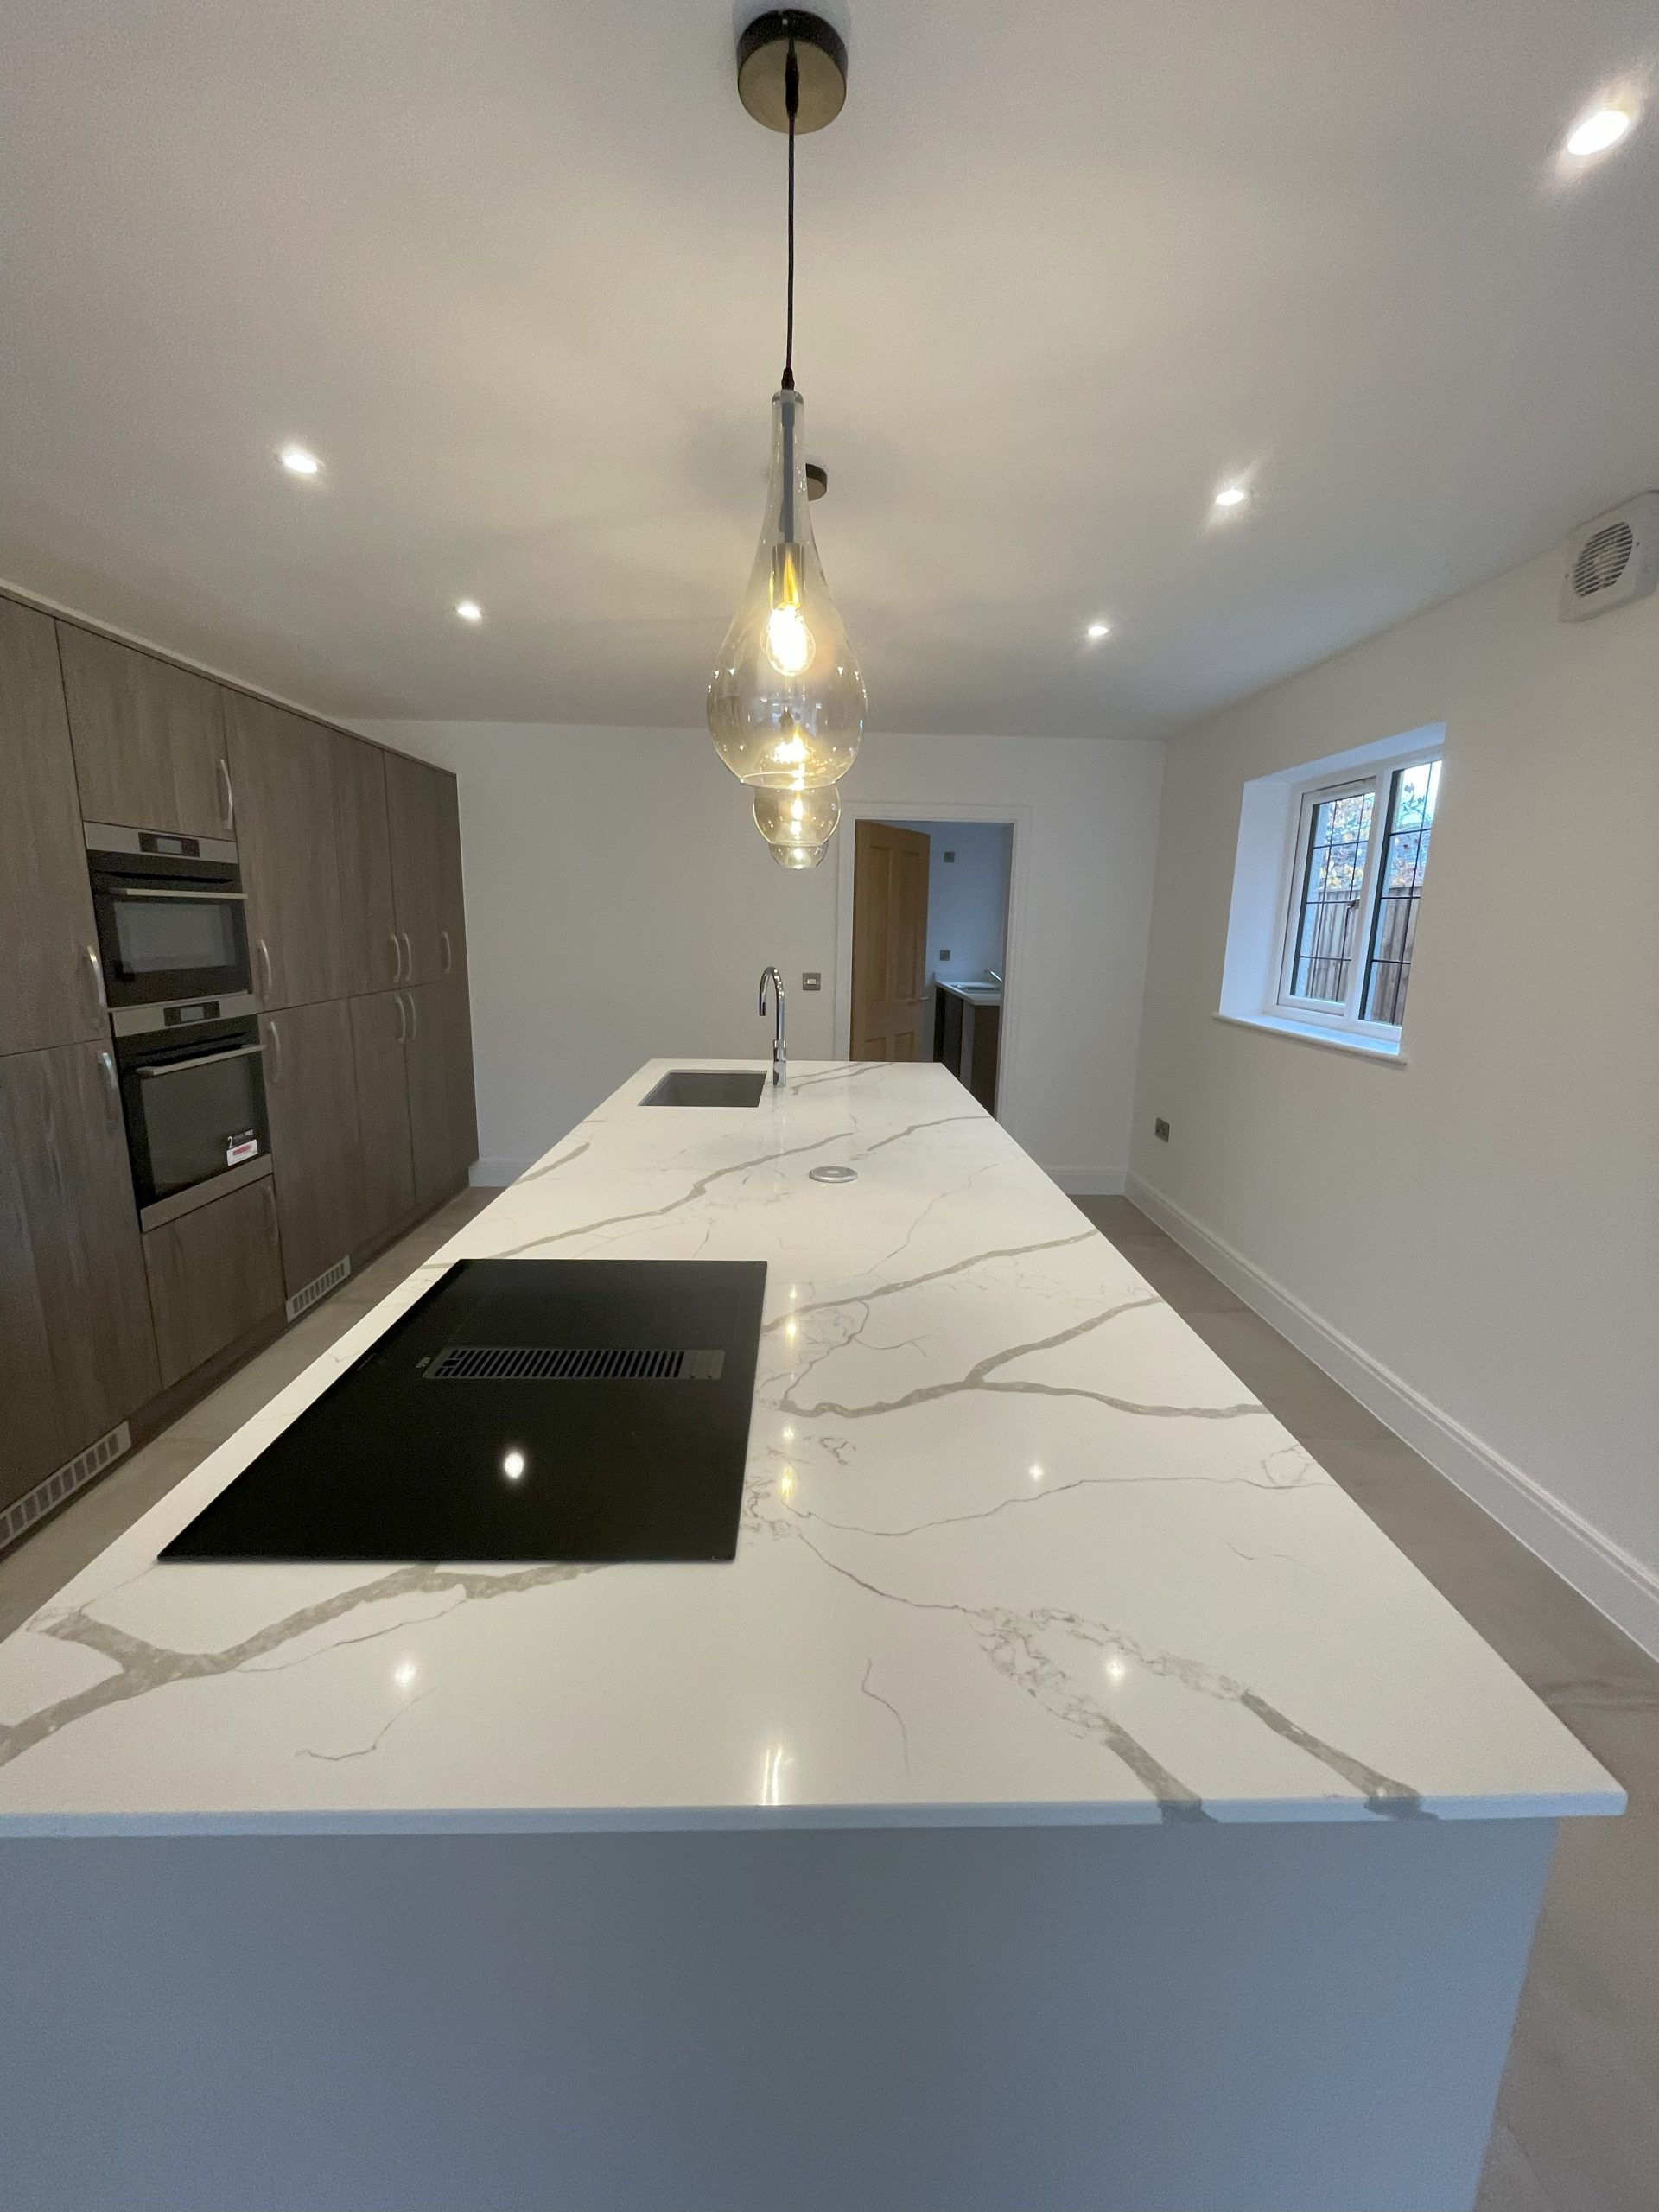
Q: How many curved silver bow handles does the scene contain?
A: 11